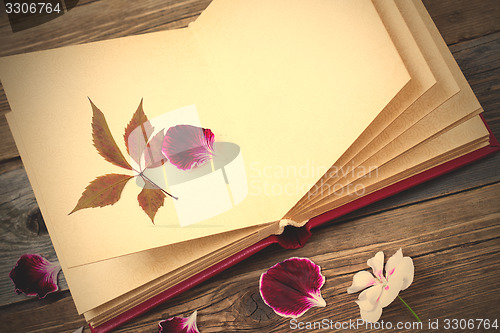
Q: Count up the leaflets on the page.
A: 5